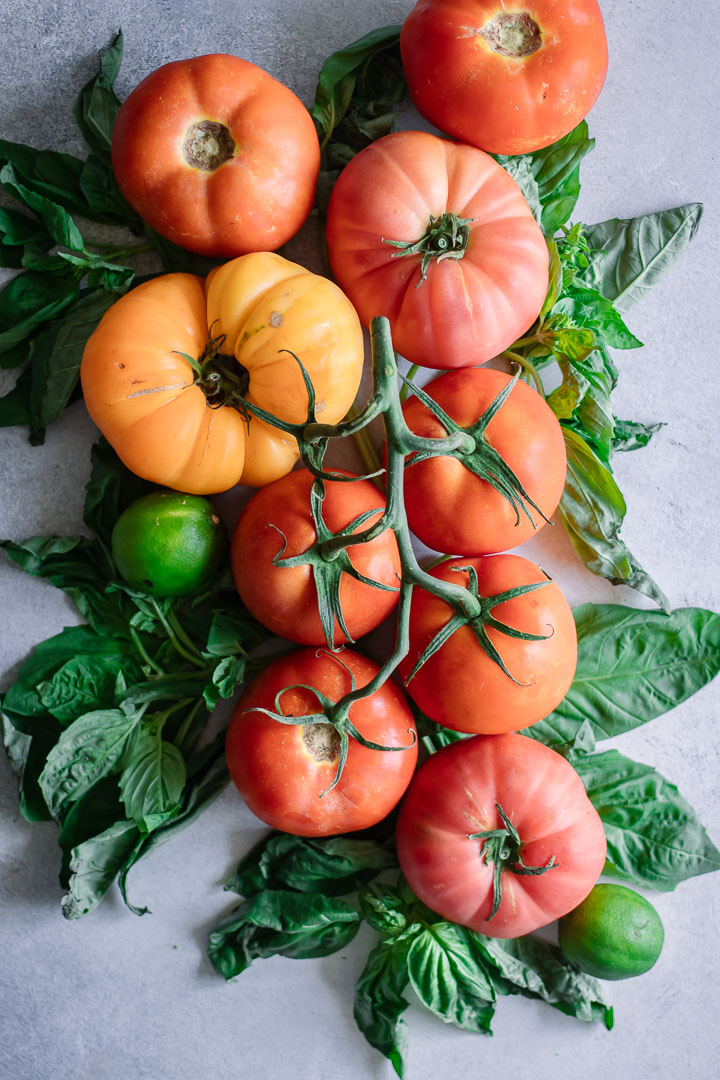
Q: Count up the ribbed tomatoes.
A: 3